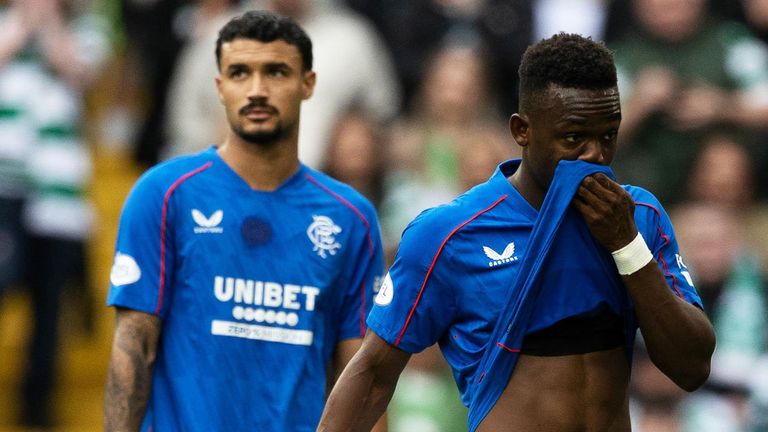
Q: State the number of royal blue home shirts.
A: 2